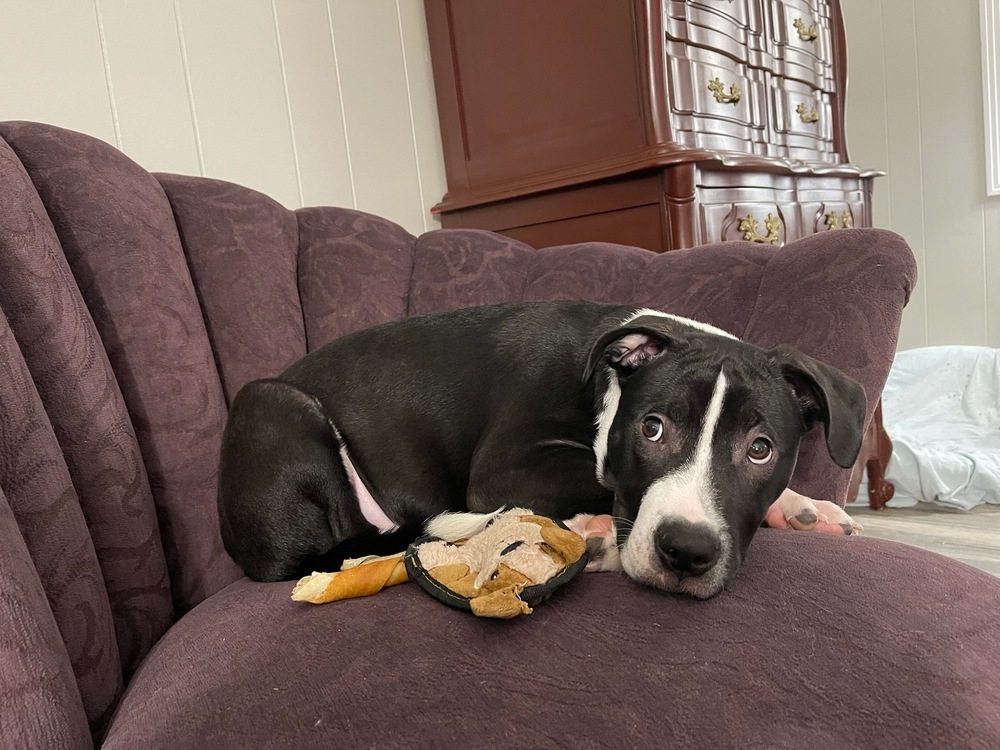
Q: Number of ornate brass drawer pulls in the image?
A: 5